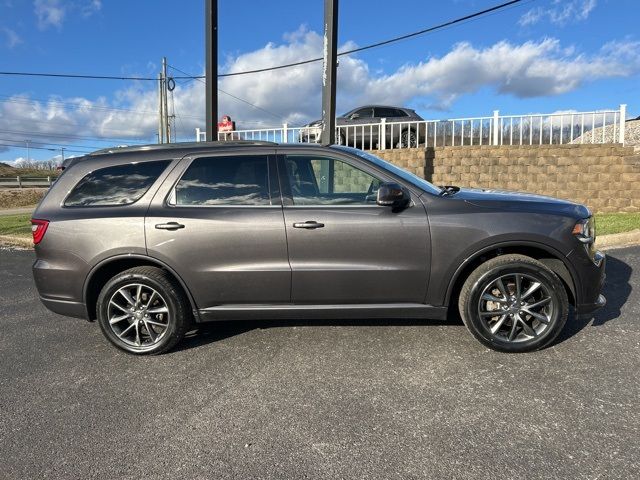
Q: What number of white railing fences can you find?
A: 1